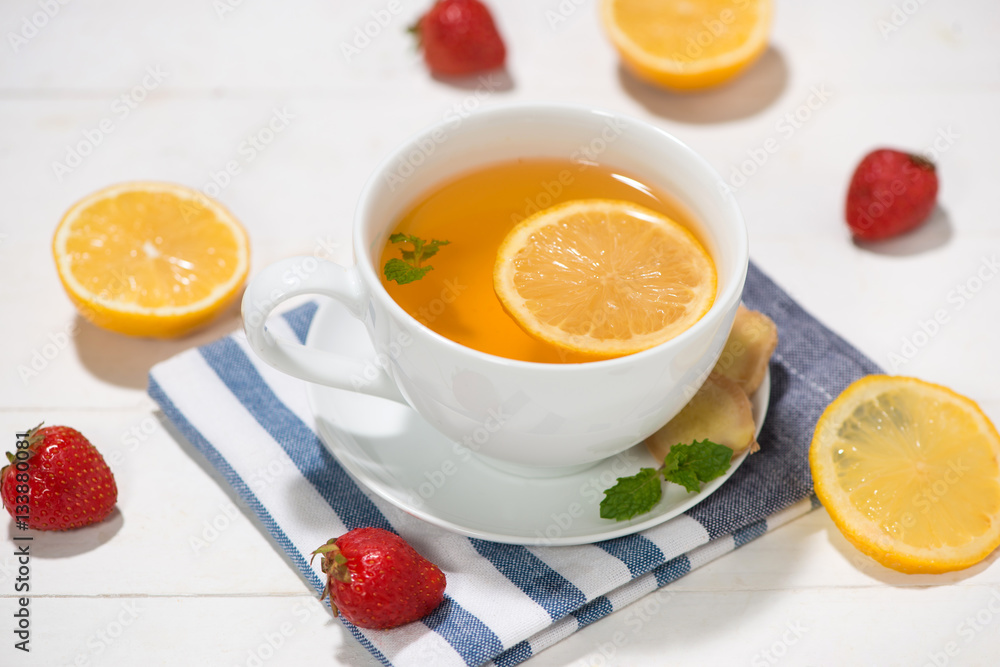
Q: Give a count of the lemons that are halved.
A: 2